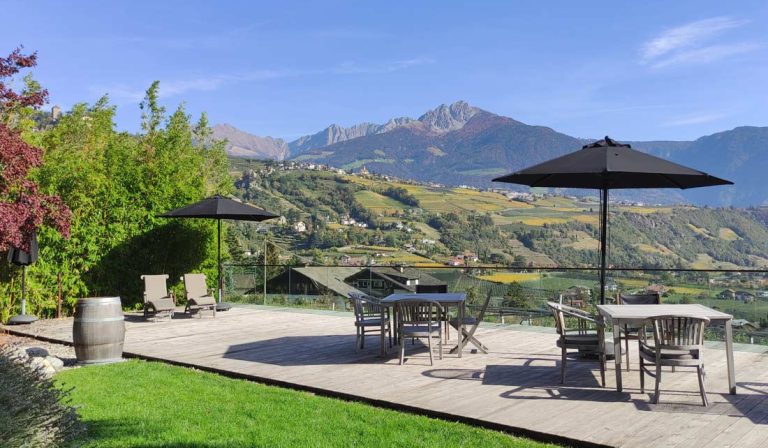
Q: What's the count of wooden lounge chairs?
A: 2